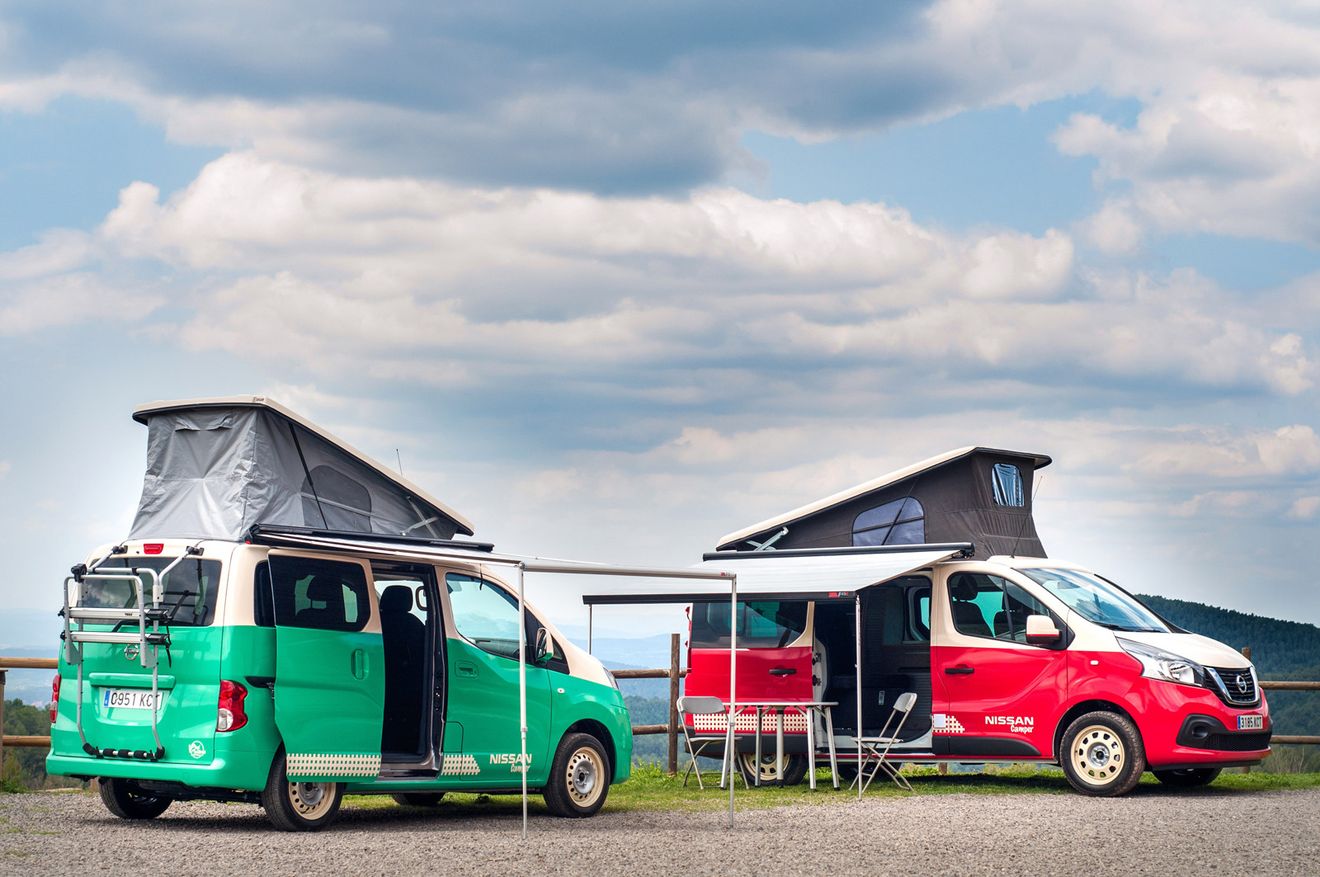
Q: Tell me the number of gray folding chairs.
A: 2